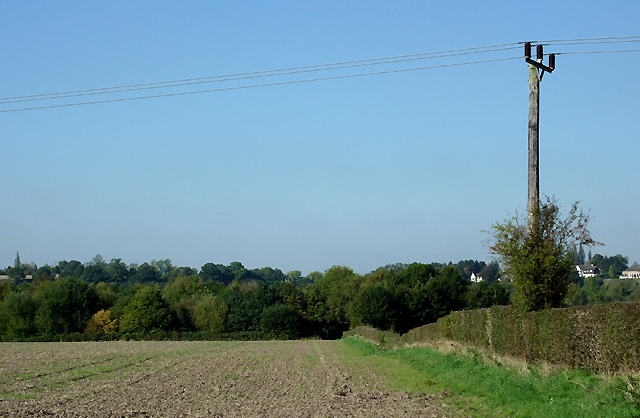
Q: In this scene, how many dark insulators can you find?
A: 3